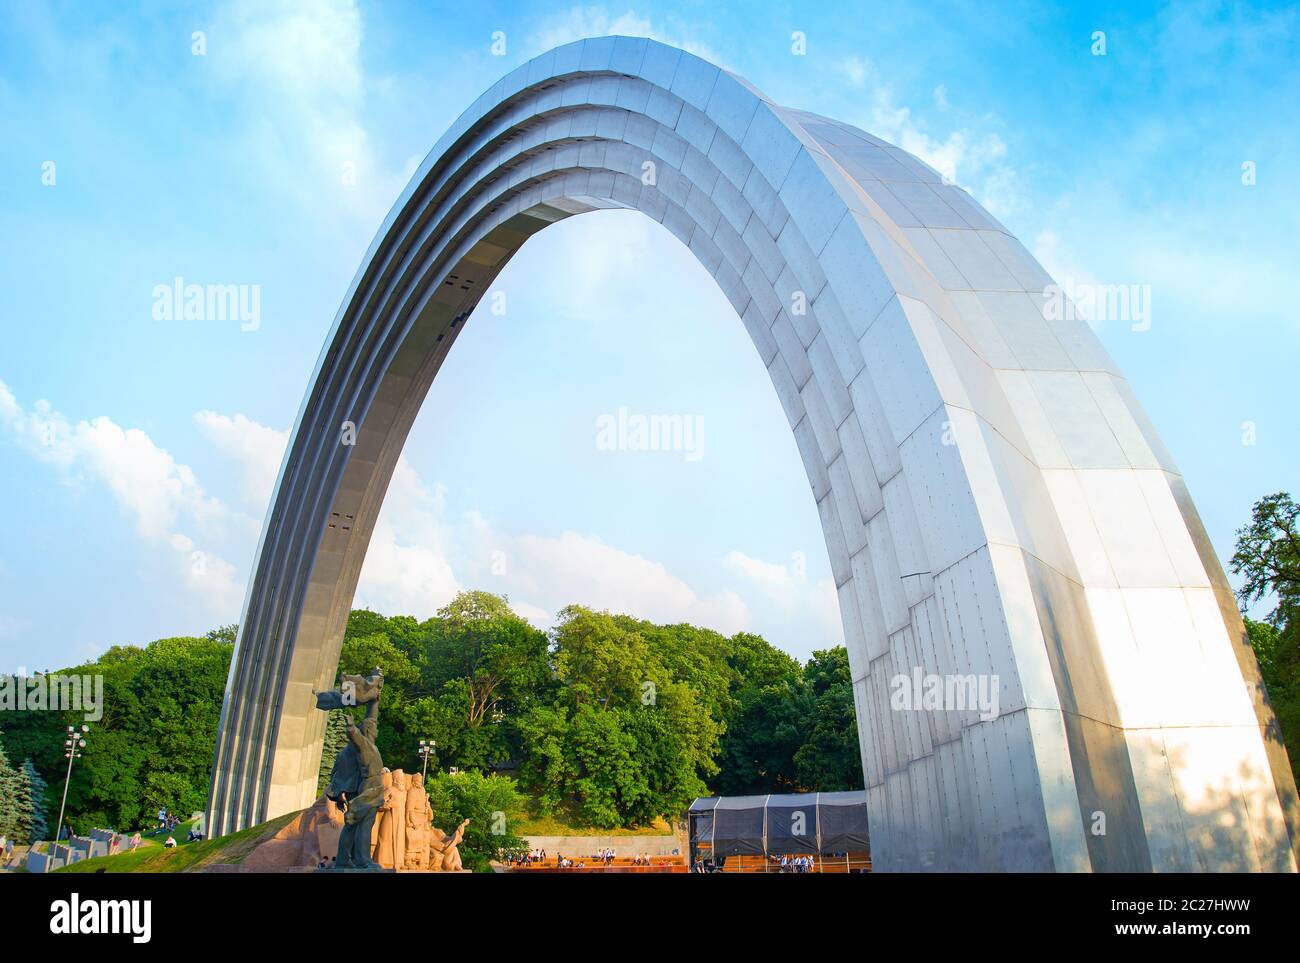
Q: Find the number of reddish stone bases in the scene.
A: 1